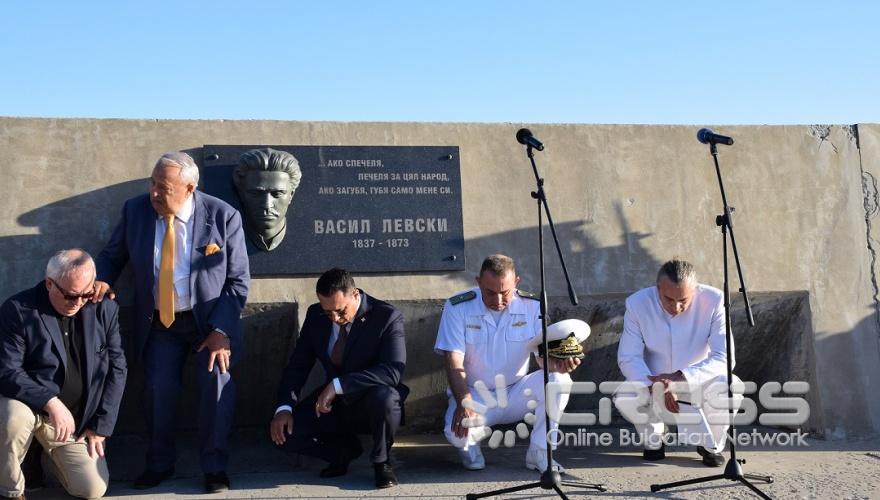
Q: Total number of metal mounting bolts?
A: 3